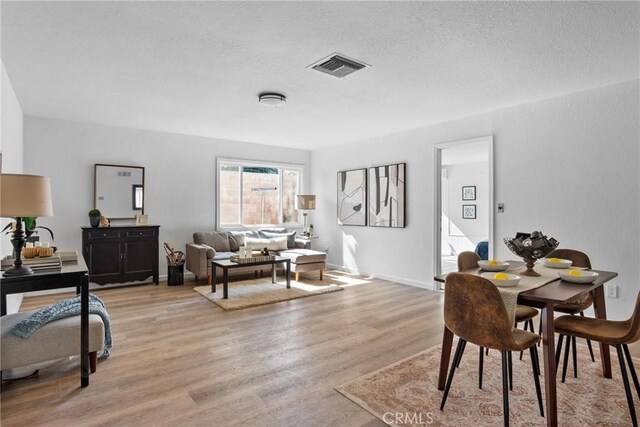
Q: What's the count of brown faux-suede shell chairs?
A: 4